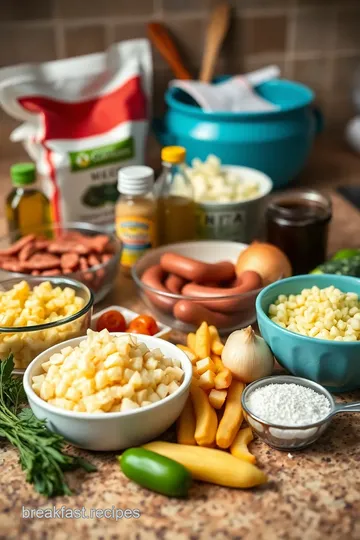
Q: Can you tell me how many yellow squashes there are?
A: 1